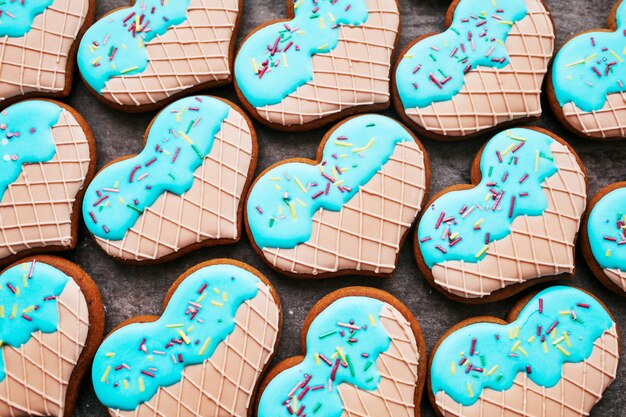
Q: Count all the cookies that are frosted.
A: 14